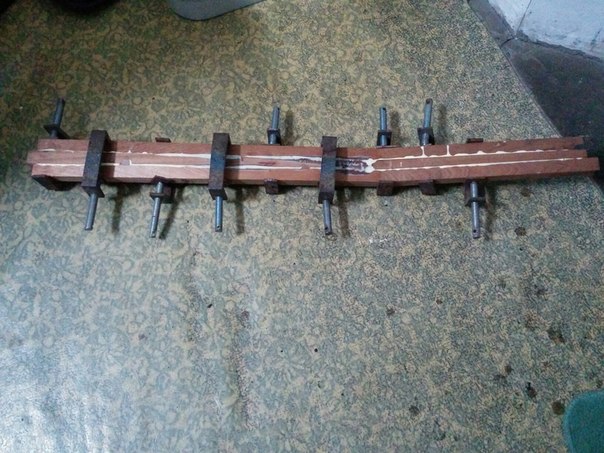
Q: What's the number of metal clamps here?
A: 9